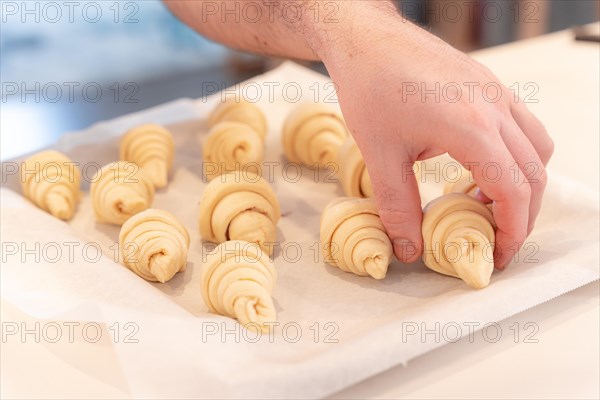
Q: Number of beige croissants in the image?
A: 13